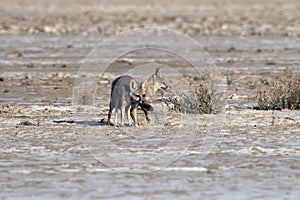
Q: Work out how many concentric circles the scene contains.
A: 3